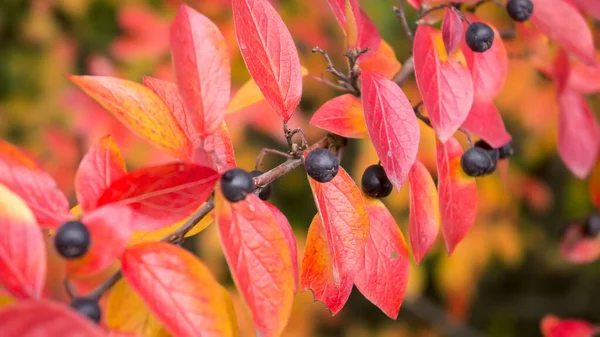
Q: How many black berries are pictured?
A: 12